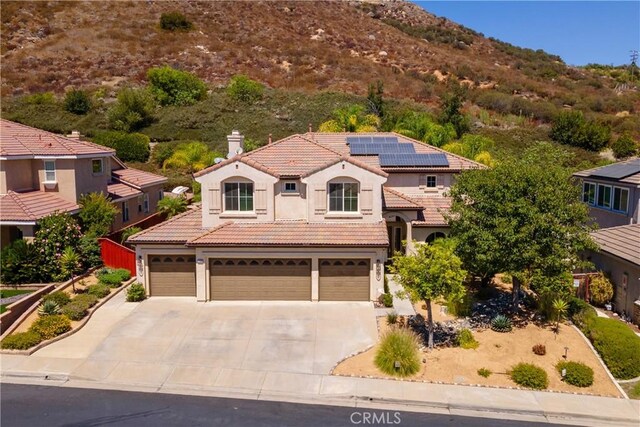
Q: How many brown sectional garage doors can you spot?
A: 3